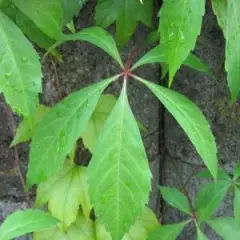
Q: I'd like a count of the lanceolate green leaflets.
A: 5